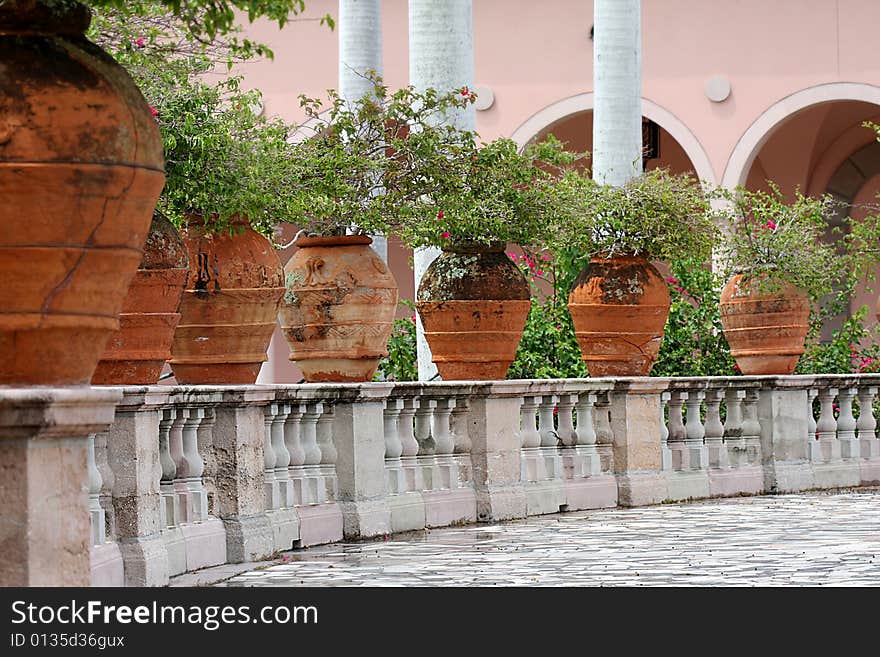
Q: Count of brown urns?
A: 7